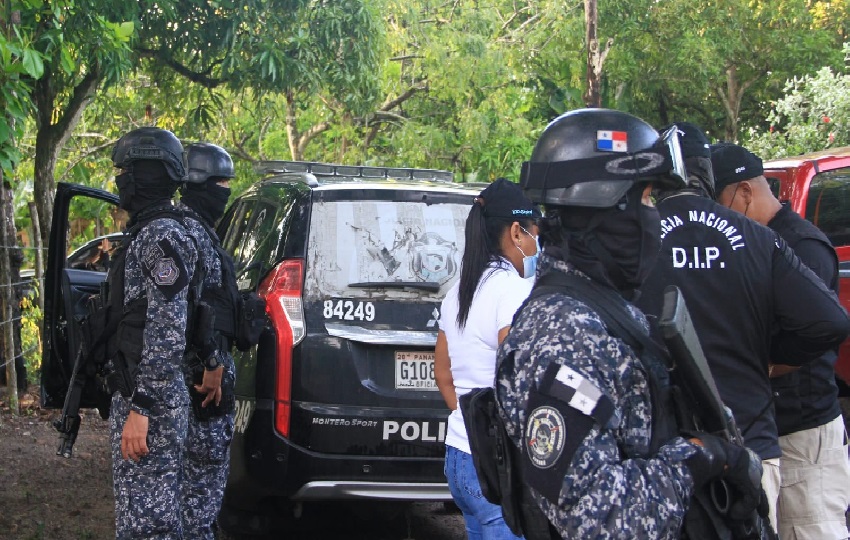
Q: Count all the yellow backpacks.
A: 0